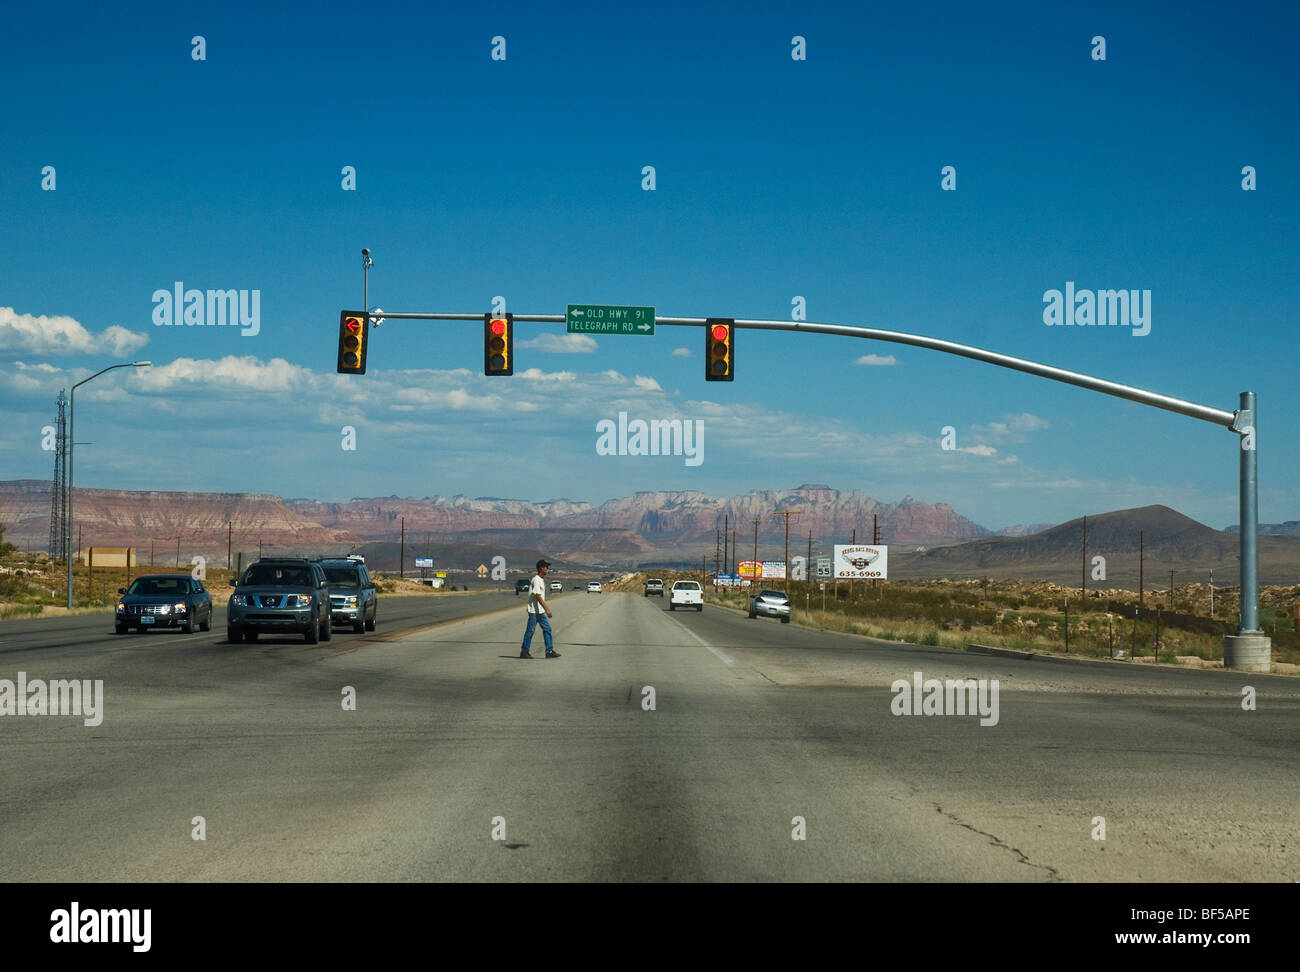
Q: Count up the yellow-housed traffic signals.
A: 3